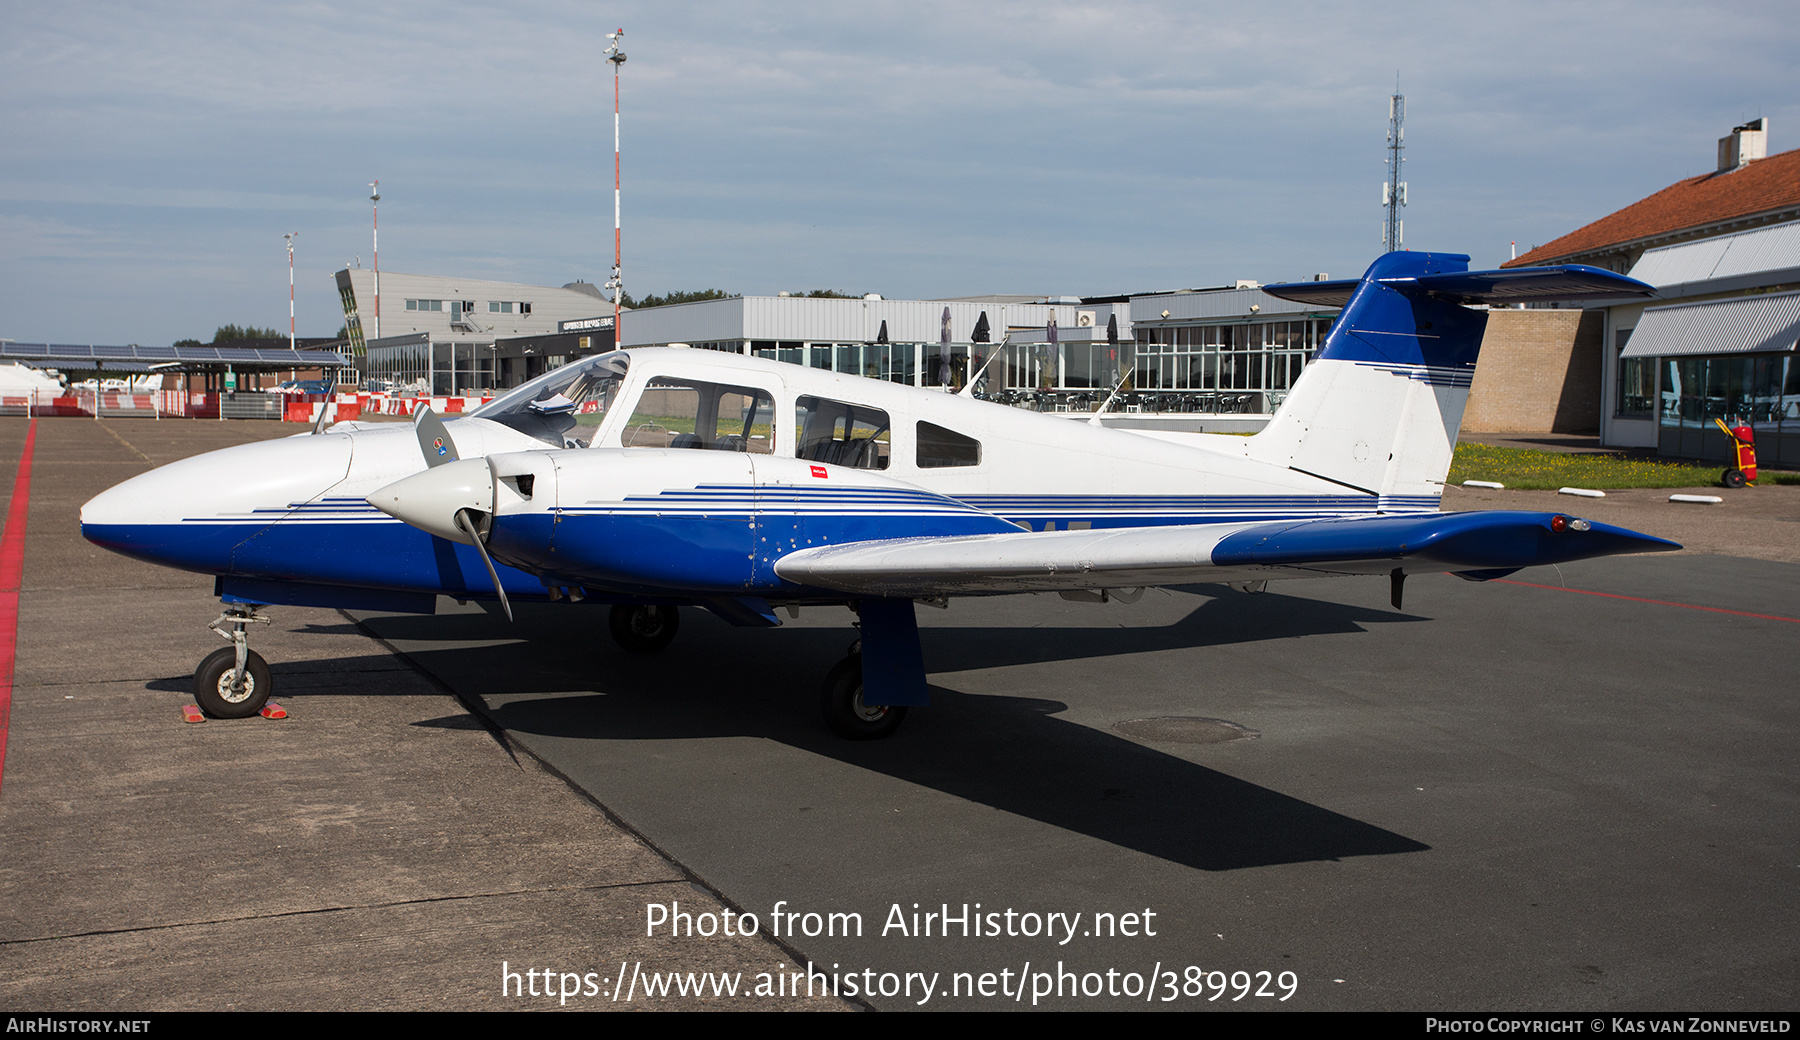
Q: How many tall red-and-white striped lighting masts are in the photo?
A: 3